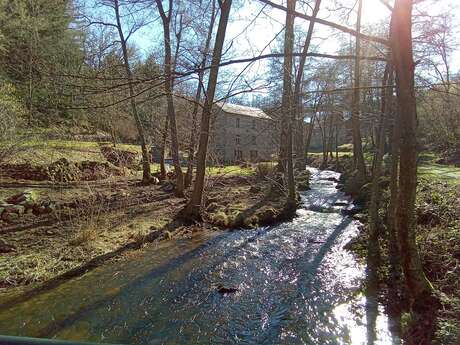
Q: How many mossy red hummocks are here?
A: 0